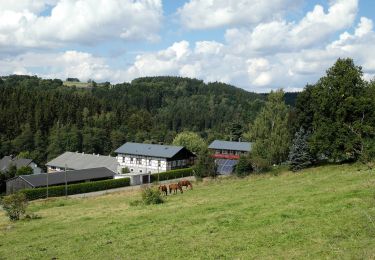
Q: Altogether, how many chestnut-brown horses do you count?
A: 3